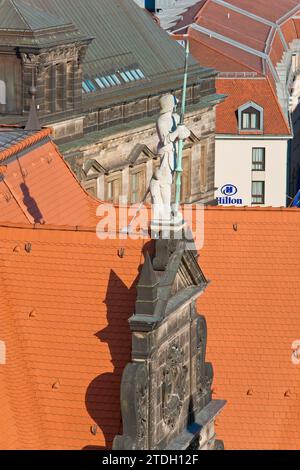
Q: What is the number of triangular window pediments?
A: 3